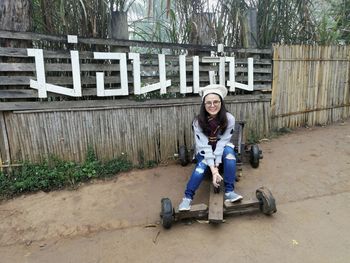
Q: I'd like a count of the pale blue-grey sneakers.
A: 2